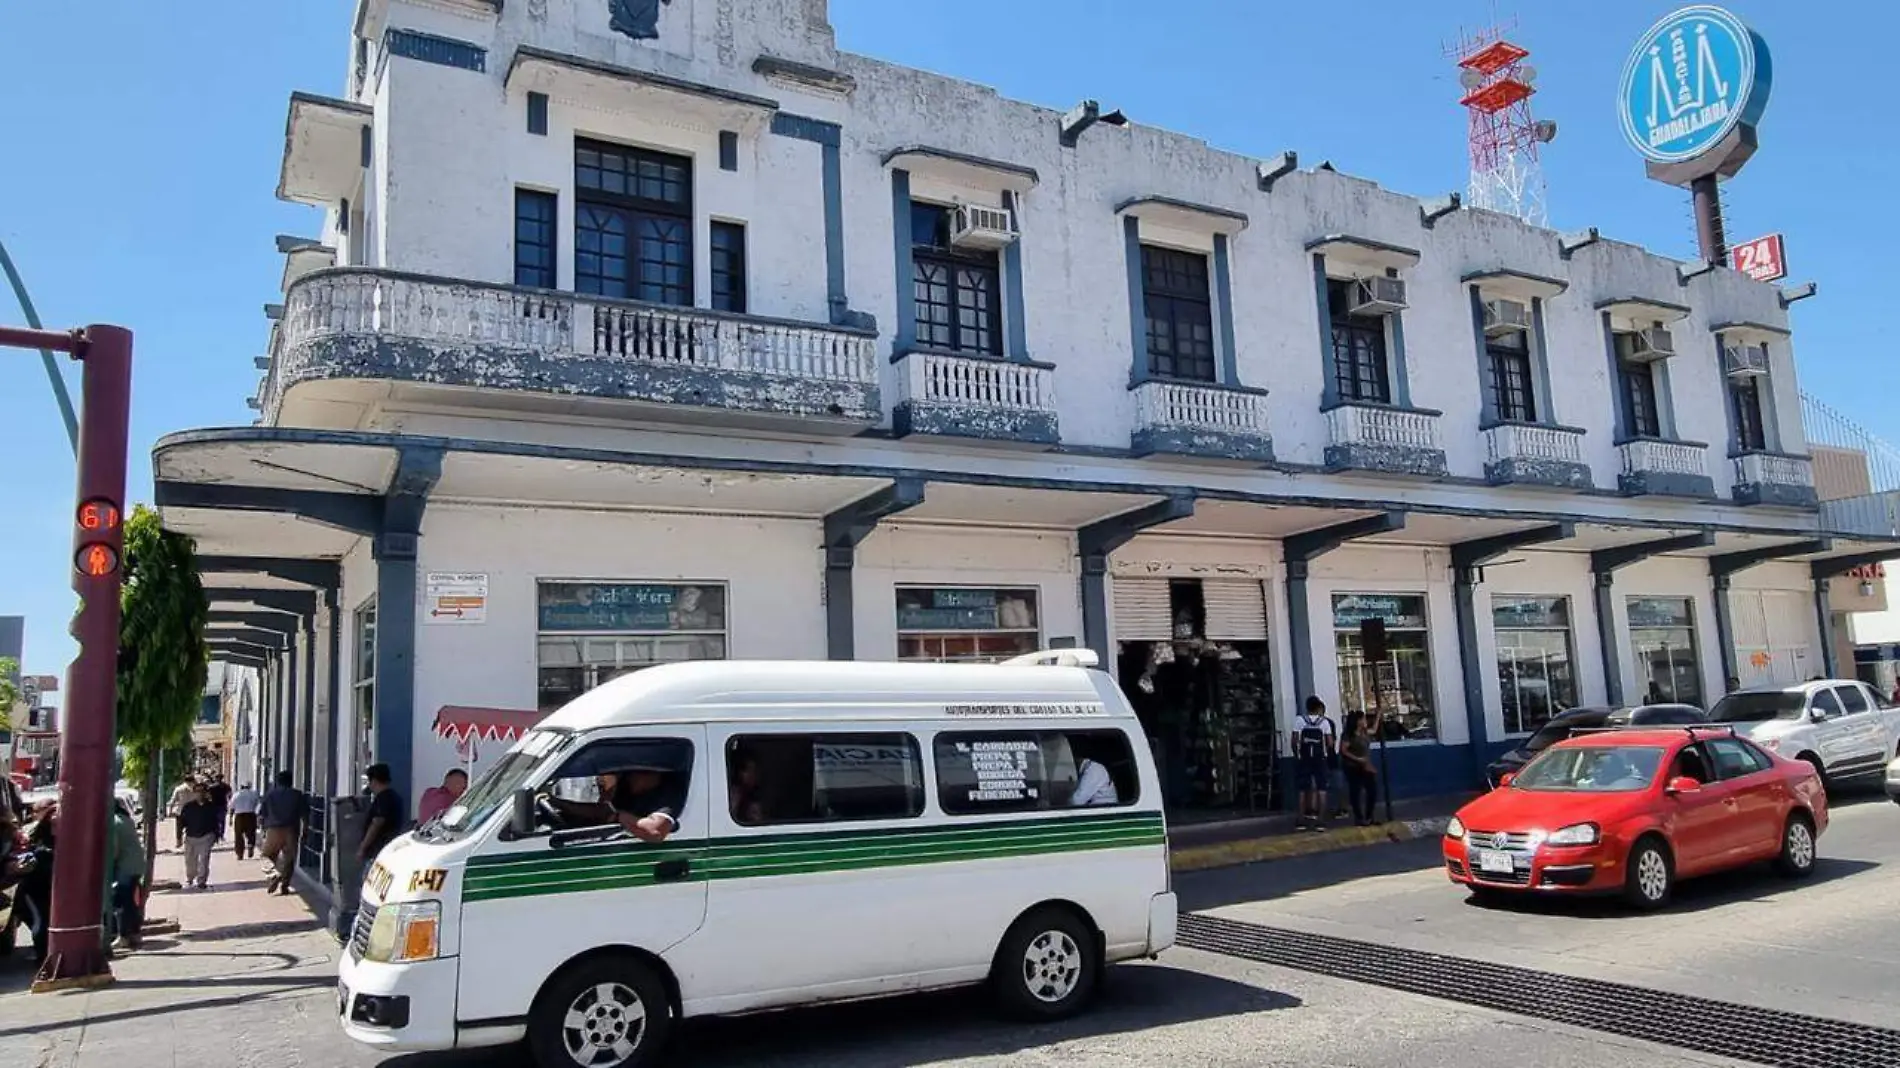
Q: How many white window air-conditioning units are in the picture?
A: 5